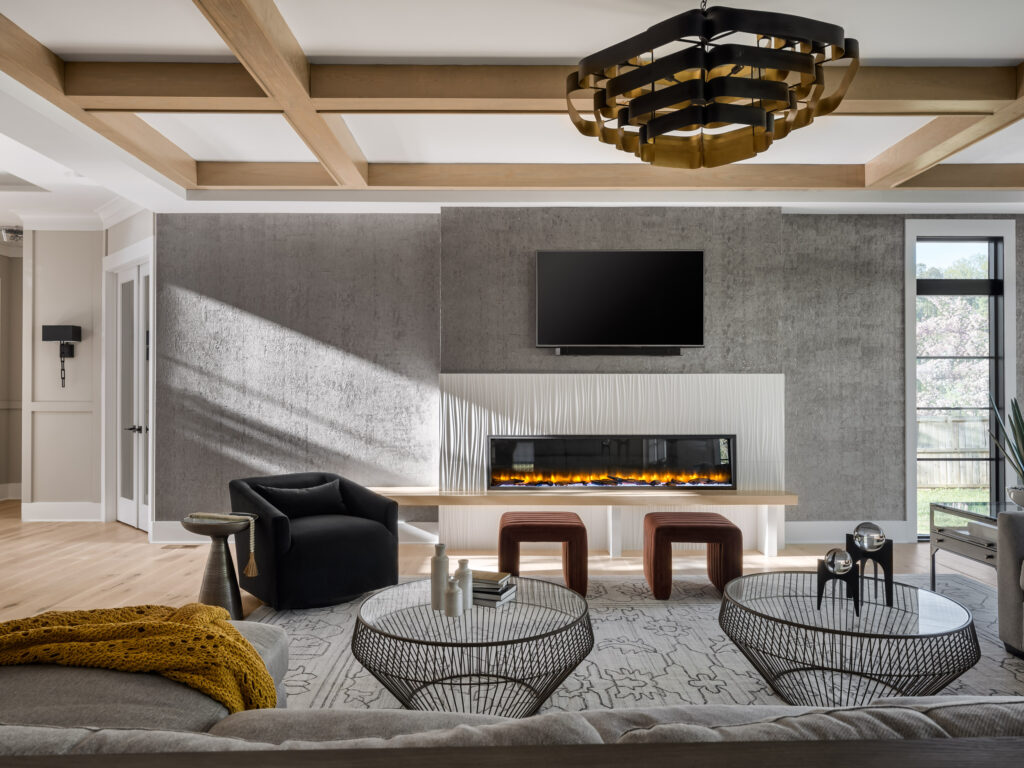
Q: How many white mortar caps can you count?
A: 0